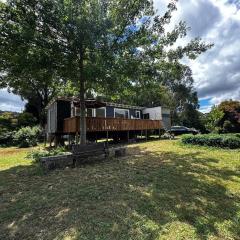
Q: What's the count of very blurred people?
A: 0